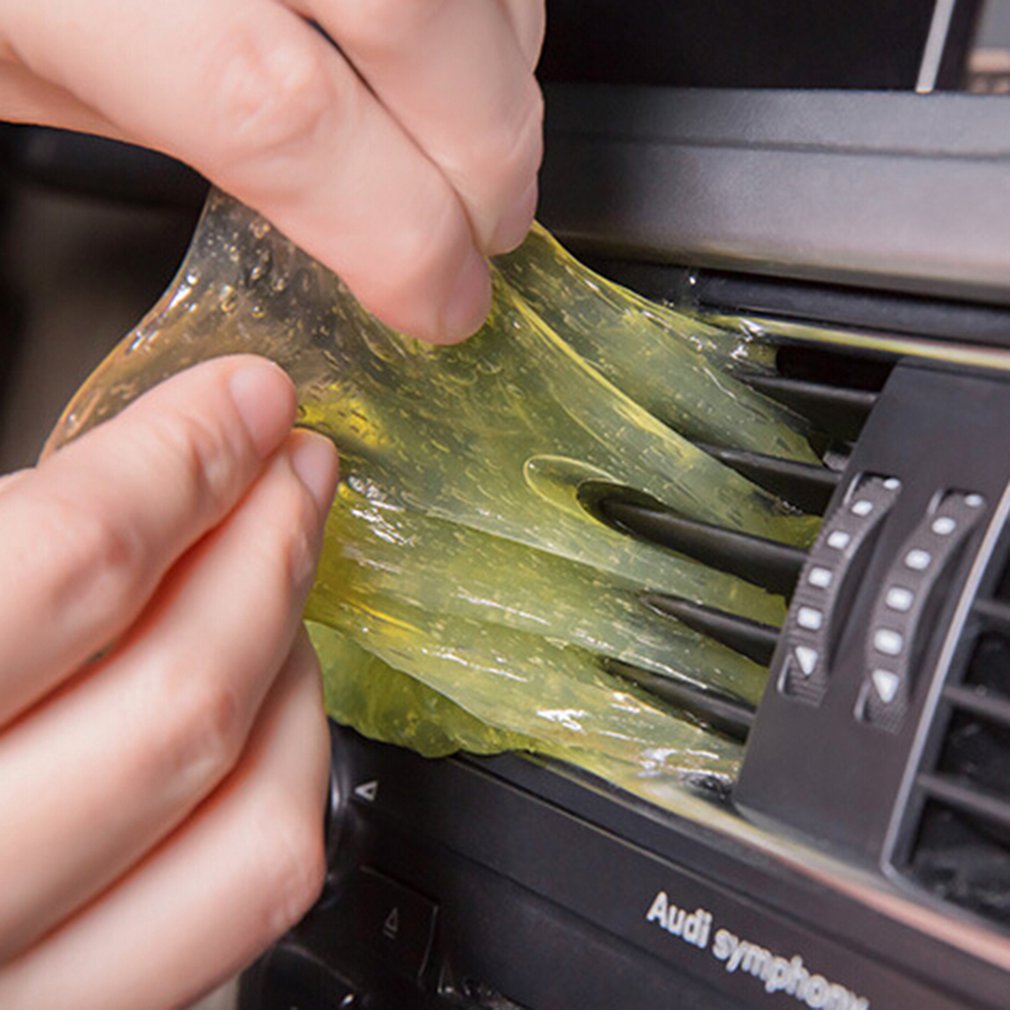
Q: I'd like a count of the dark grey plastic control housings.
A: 1